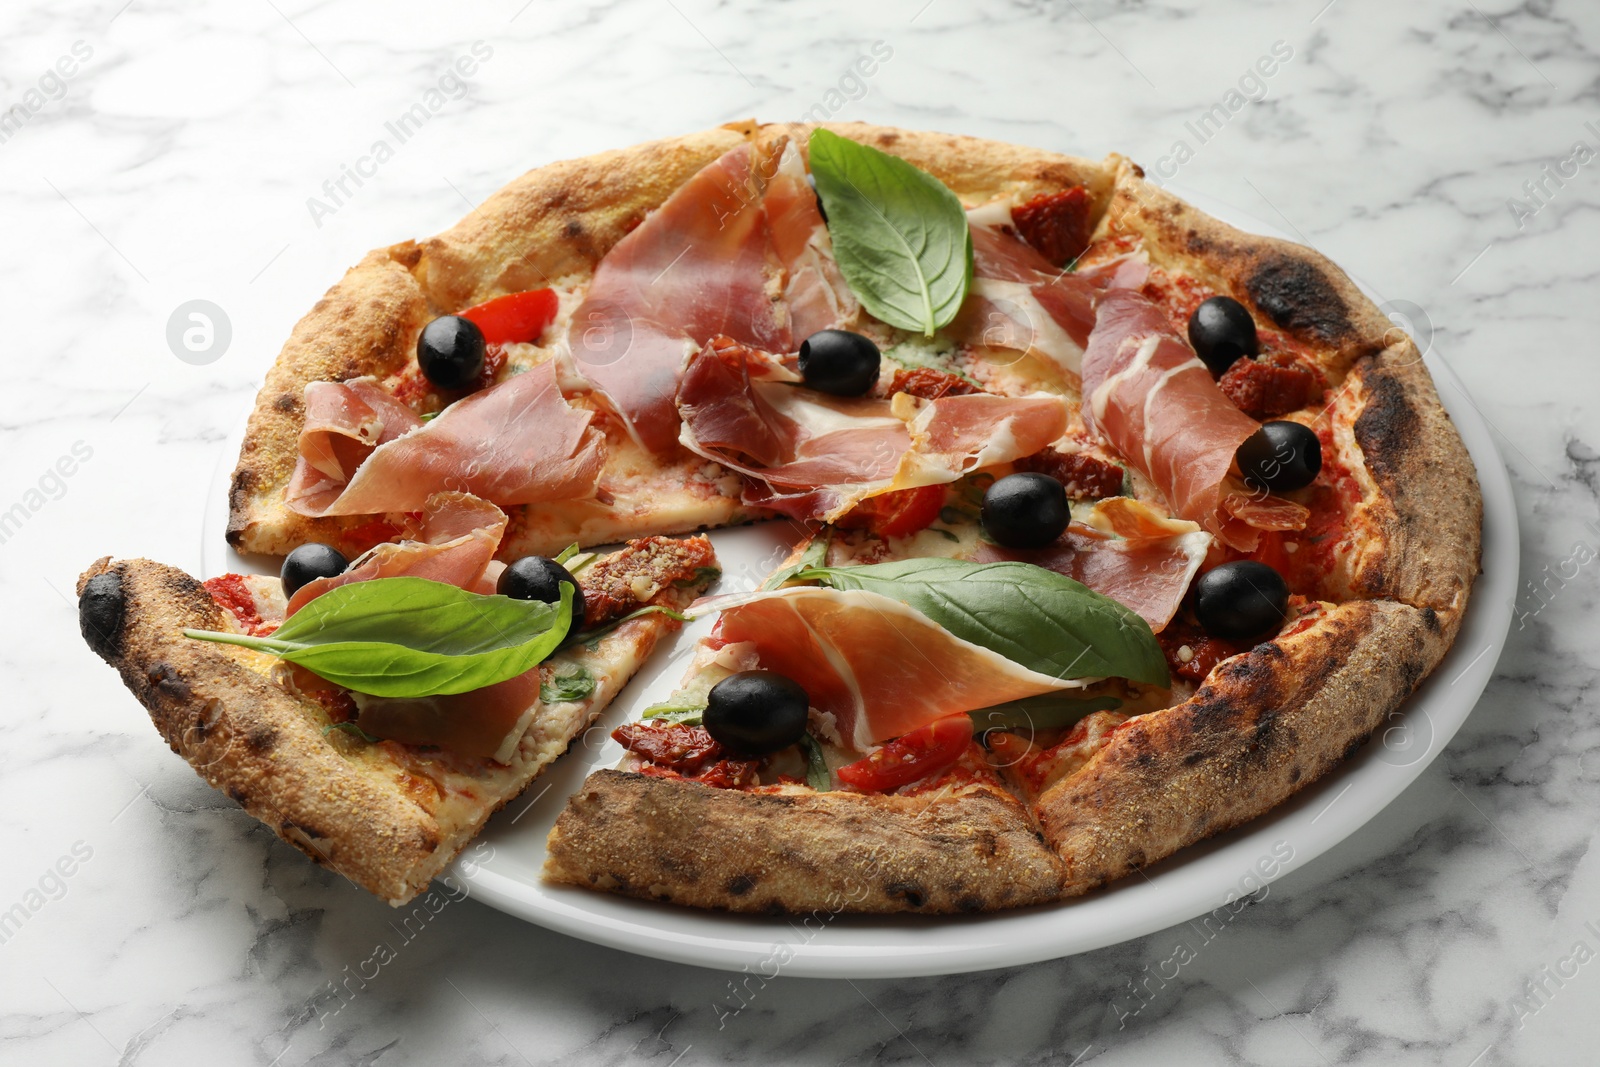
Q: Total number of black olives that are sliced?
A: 0